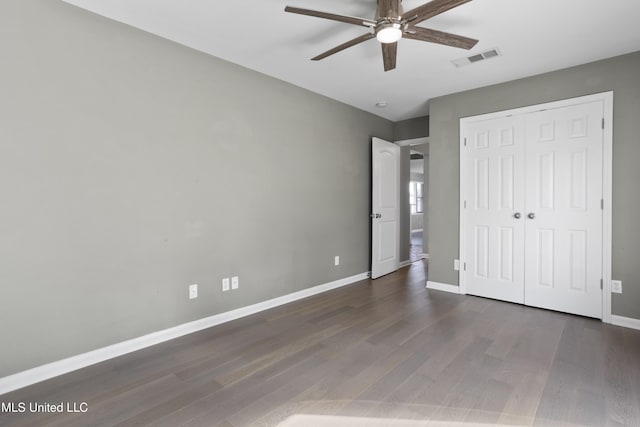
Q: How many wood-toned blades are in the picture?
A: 6